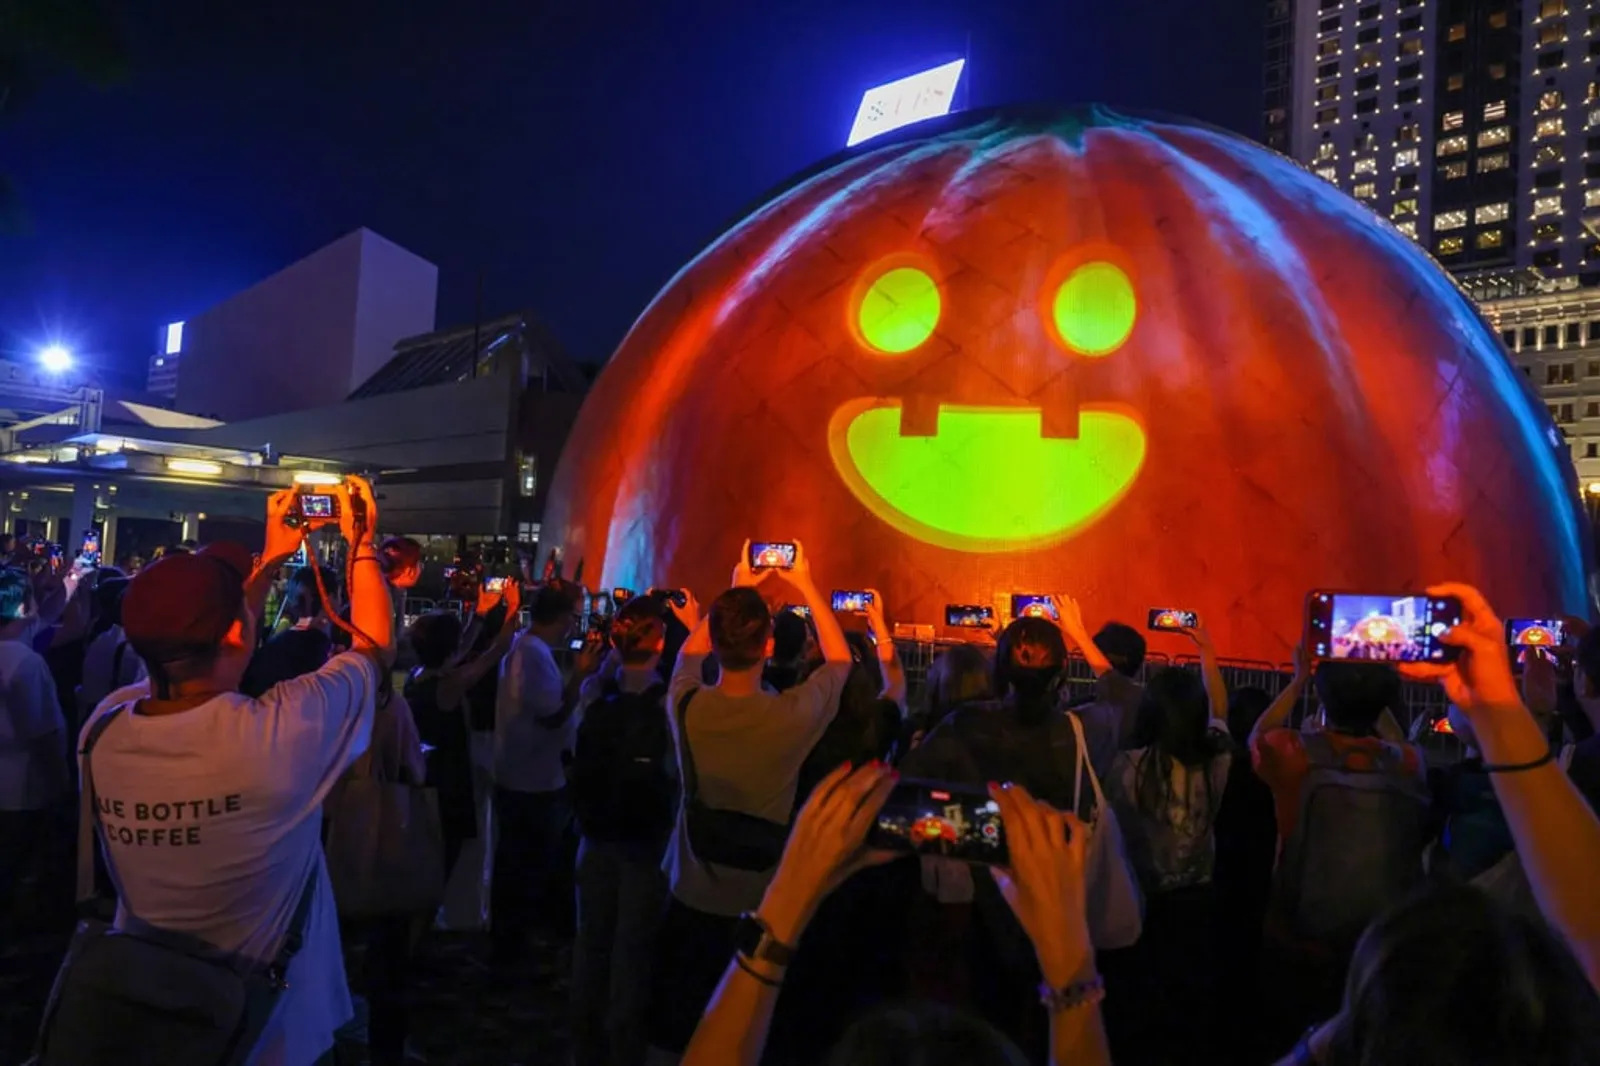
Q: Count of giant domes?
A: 1